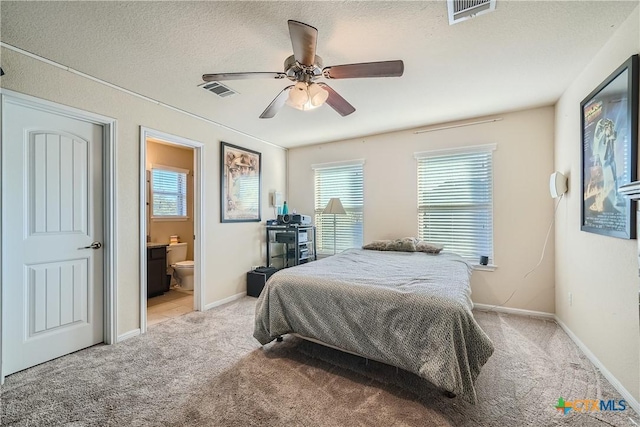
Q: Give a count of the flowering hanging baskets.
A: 0